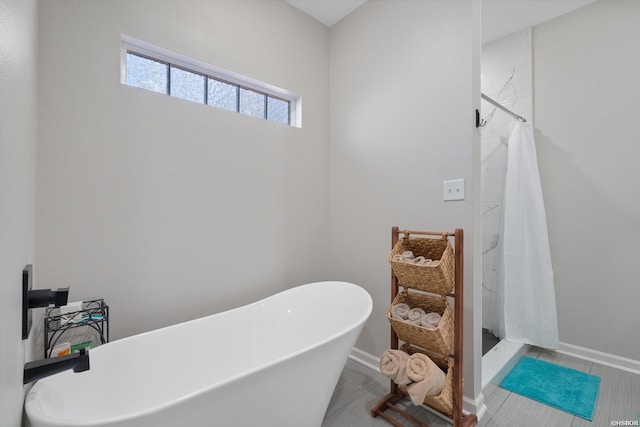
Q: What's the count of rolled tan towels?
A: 2